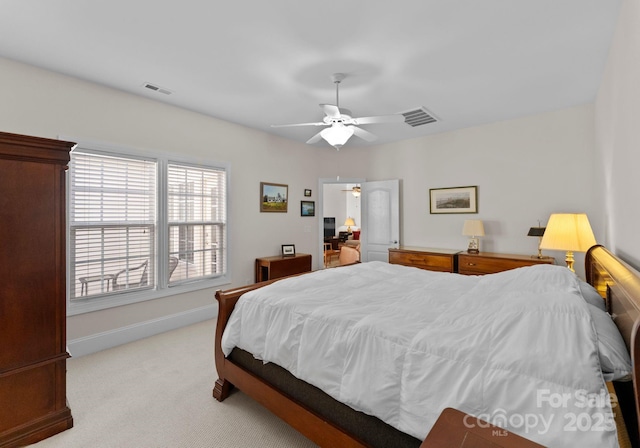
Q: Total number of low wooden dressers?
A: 2